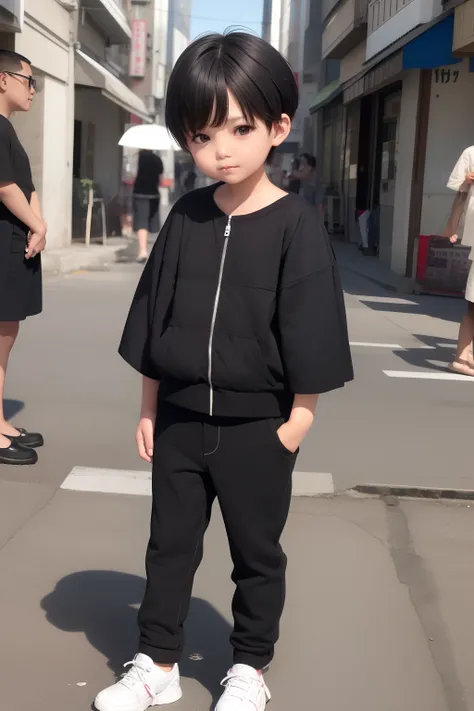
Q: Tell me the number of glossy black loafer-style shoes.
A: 2